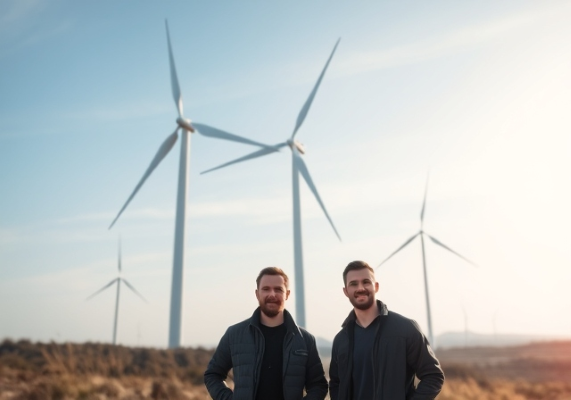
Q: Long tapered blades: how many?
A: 12